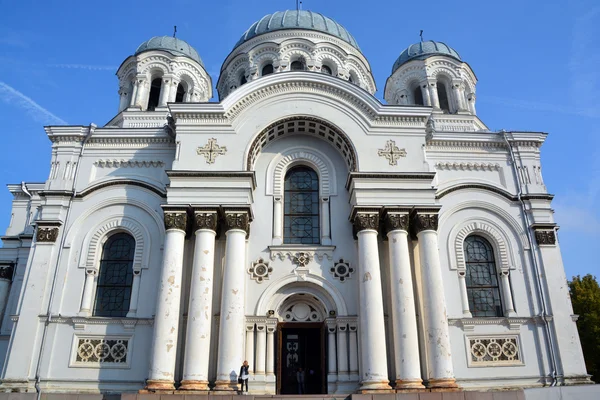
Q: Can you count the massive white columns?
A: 6